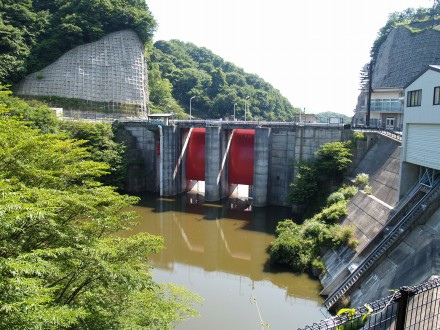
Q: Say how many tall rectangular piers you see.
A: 3